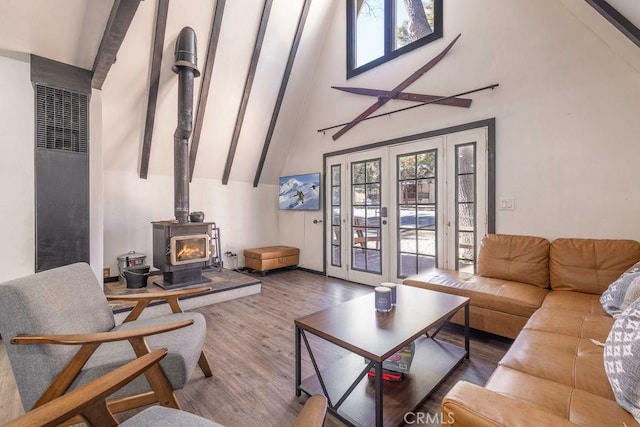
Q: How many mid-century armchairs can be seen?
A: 2